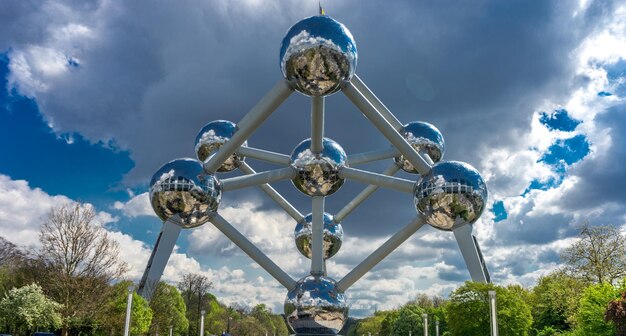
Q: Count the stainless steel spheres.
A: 8